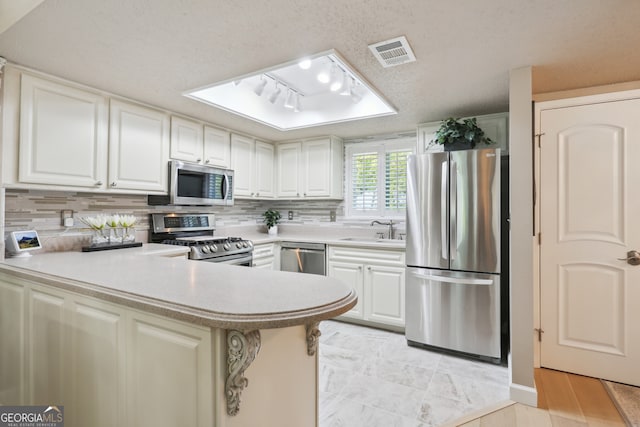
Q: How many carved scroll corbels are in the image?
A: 2